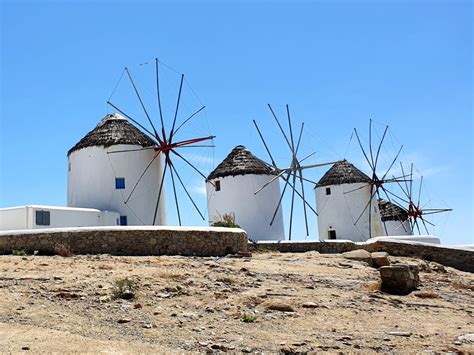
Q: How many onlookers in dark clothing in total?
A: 0